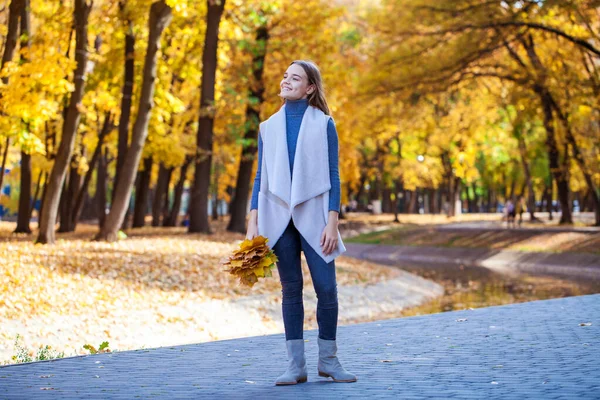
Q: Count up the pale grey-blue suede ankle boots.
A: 2